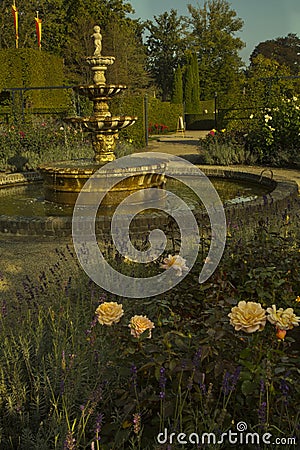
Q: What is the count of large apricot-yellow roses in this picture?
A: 5